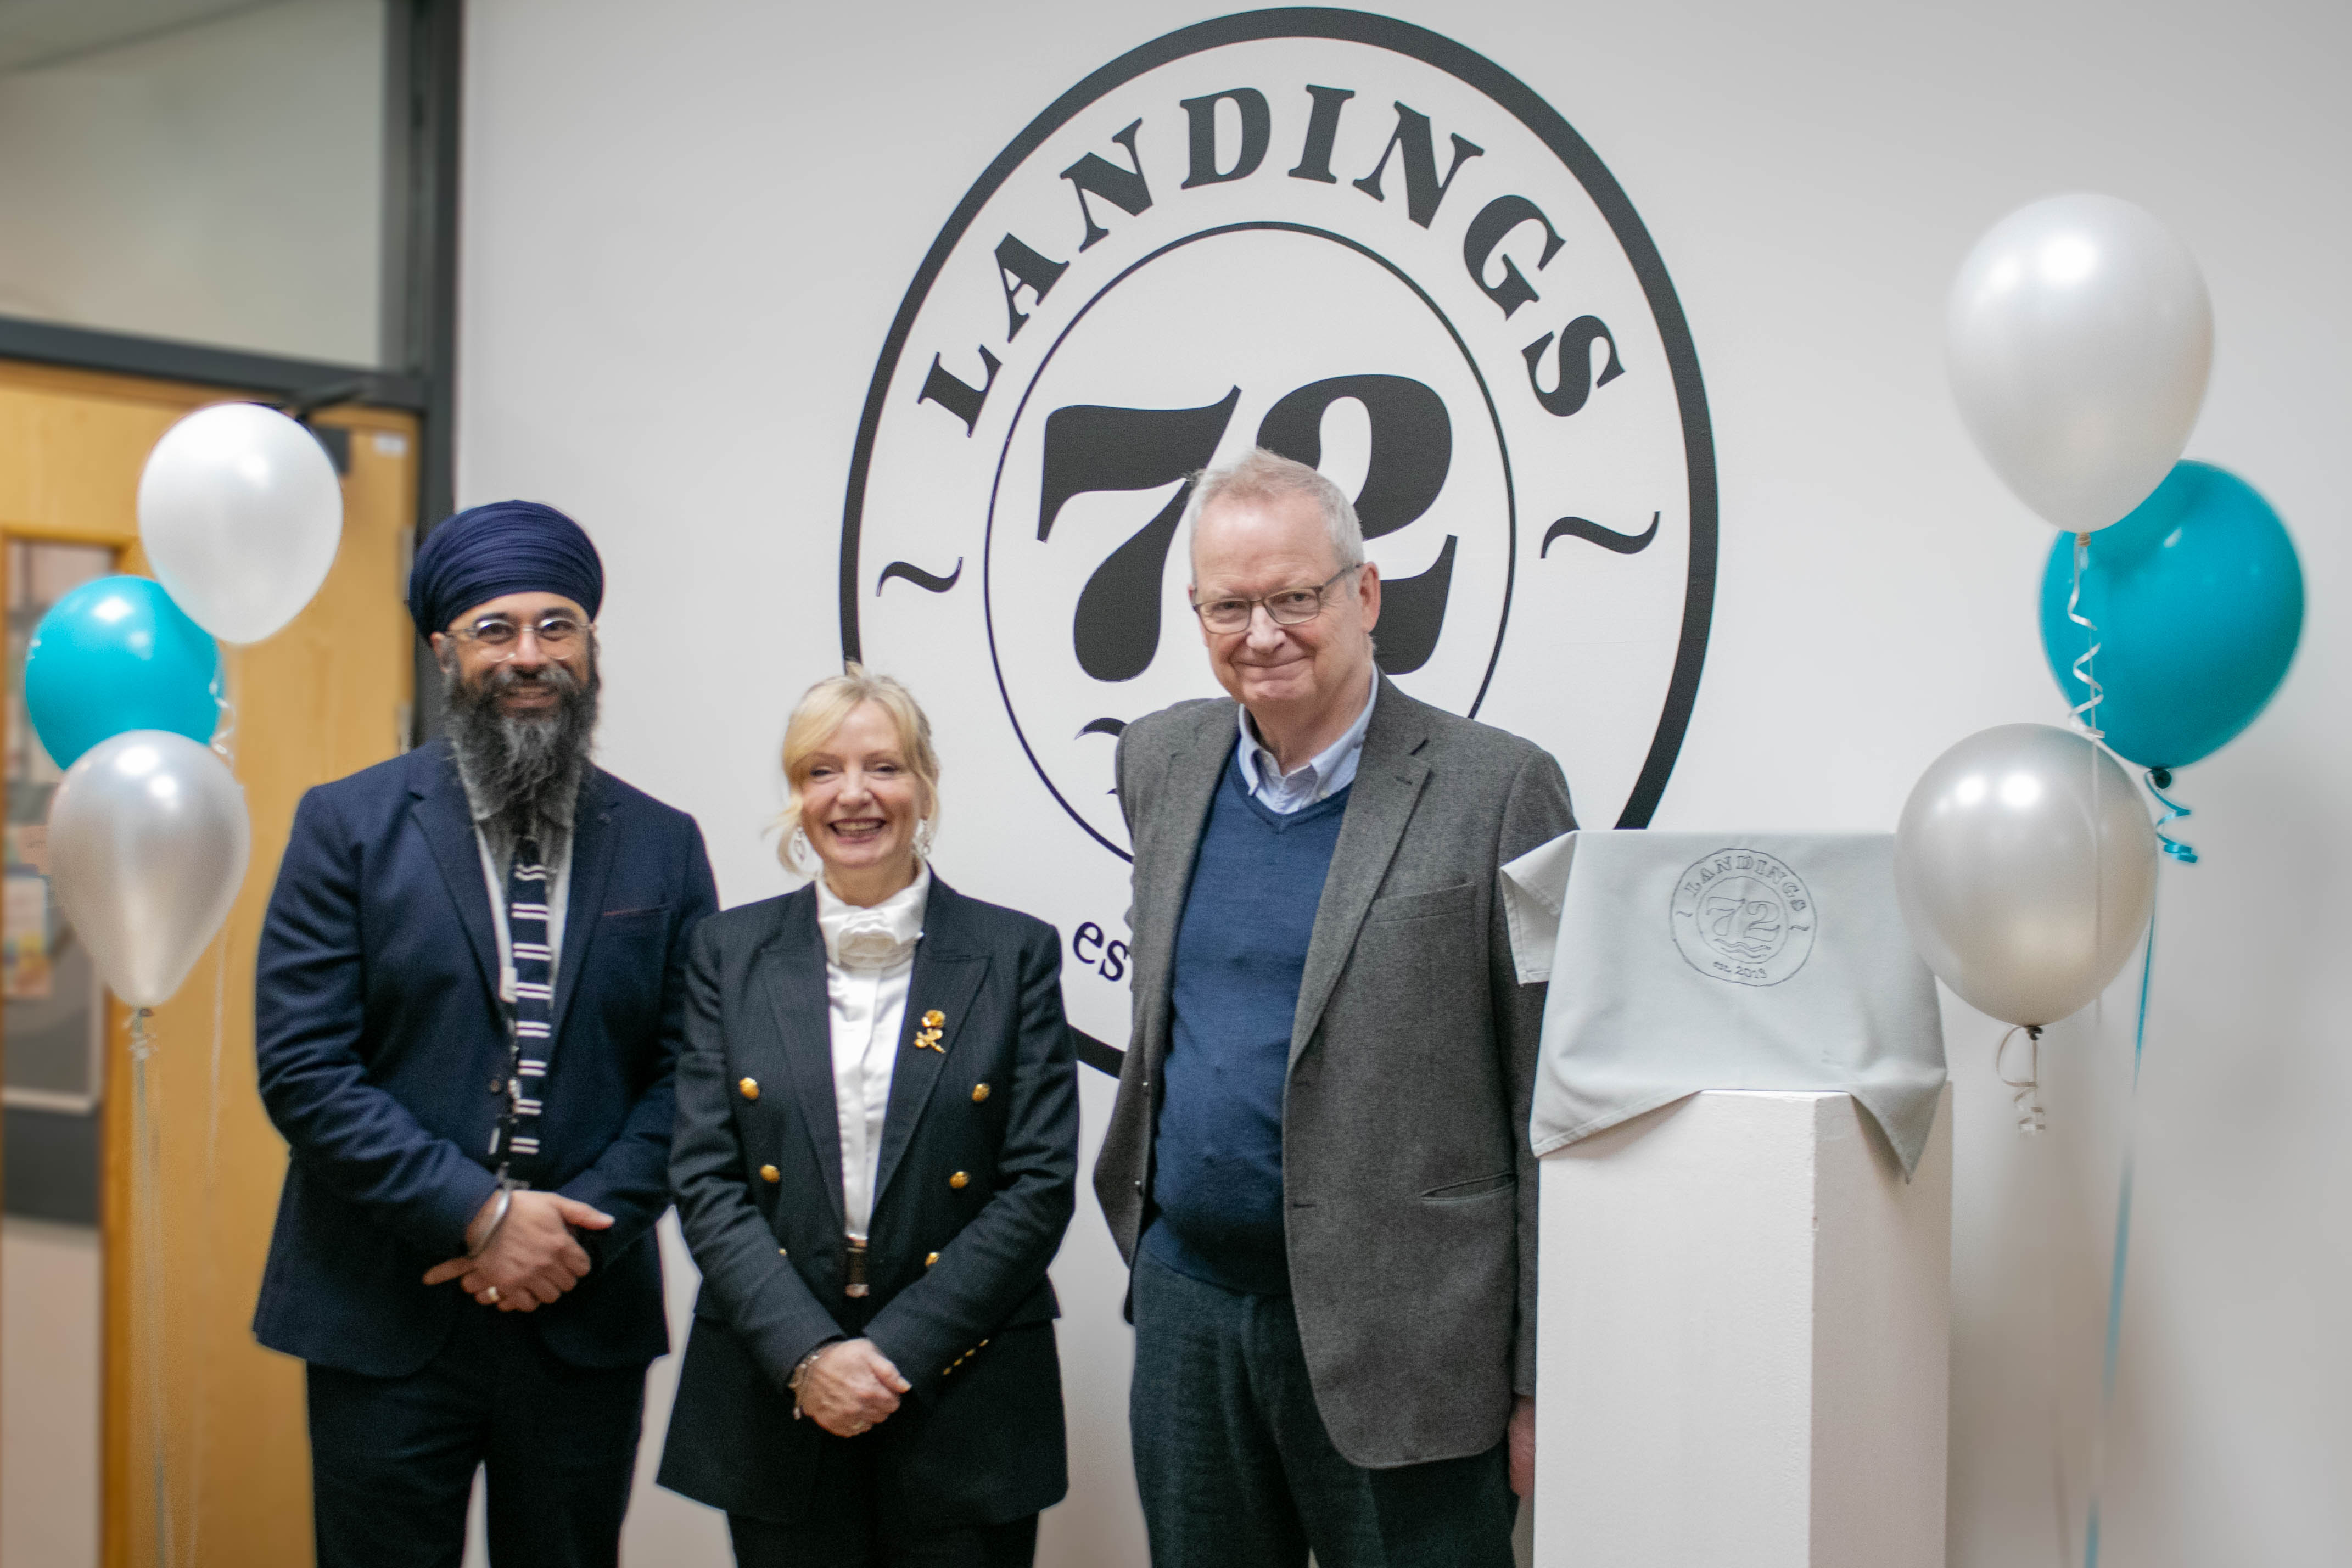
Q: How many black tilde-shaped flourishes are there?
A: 2